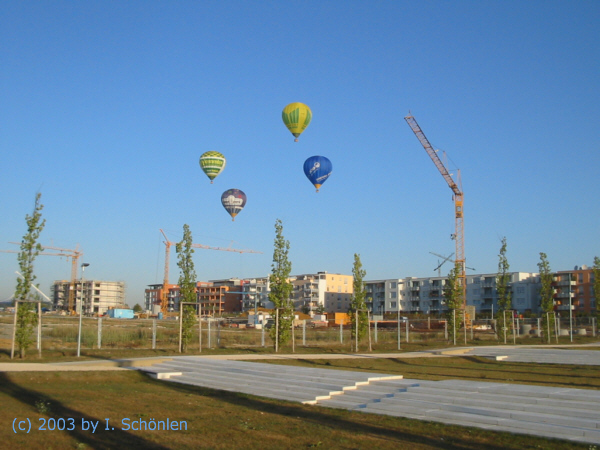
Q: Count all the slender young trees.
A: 8